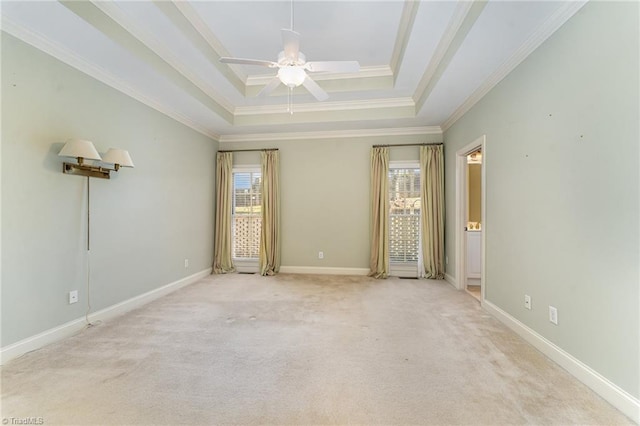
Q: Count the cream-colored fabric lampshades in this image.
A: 2